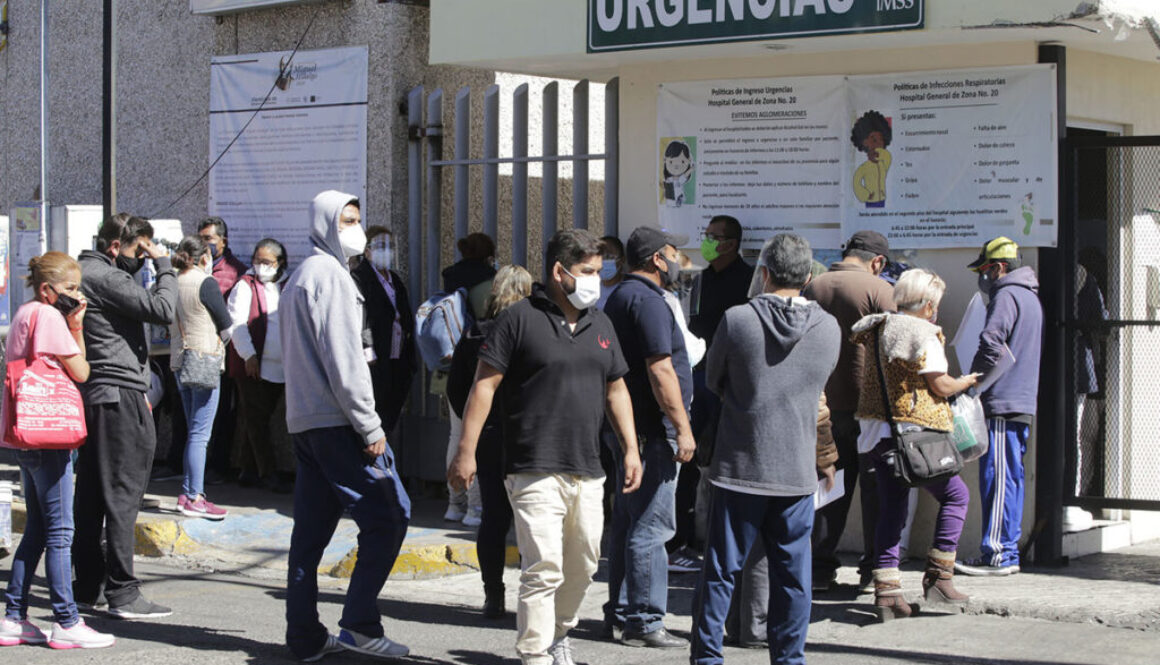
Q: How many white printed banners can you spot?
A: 3